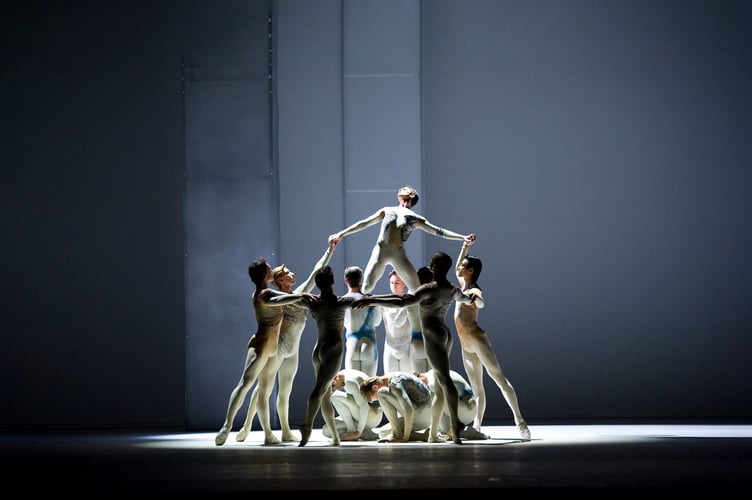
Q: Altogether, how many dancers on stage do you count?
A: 12